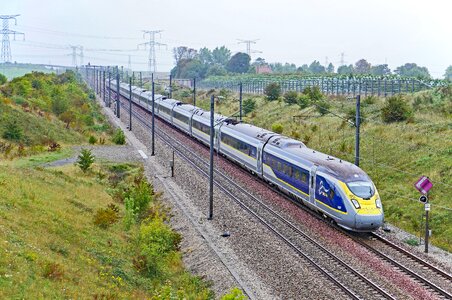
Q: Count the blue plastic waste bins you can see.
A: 0